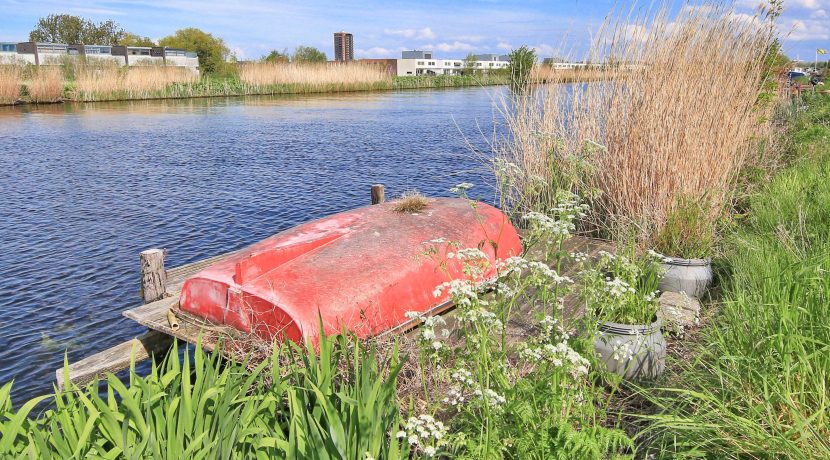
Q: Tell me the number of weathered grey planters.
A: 2